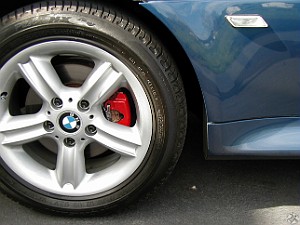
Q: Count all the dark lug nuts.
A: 5